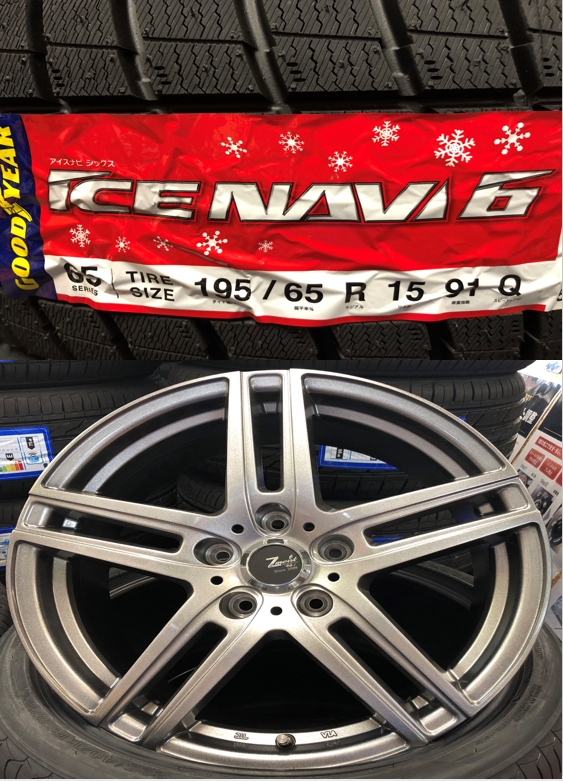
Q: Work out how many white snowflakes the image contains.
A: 11